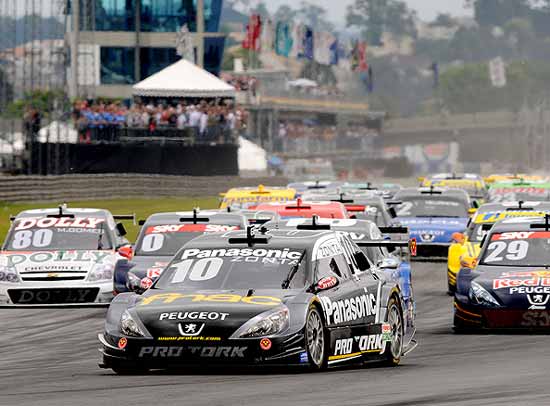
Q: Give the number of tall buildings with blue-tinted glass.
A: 1